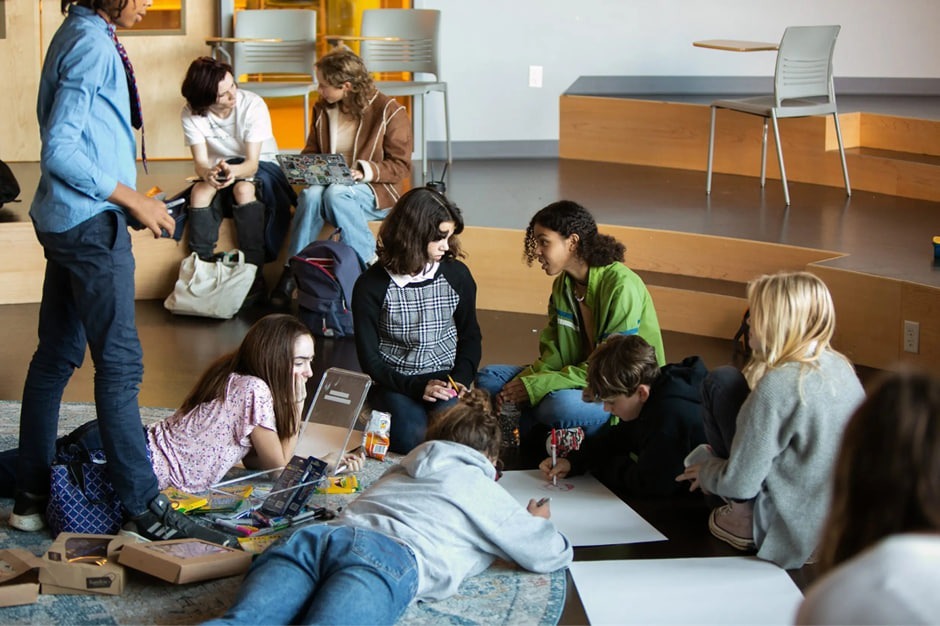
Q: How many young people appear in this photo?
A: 10